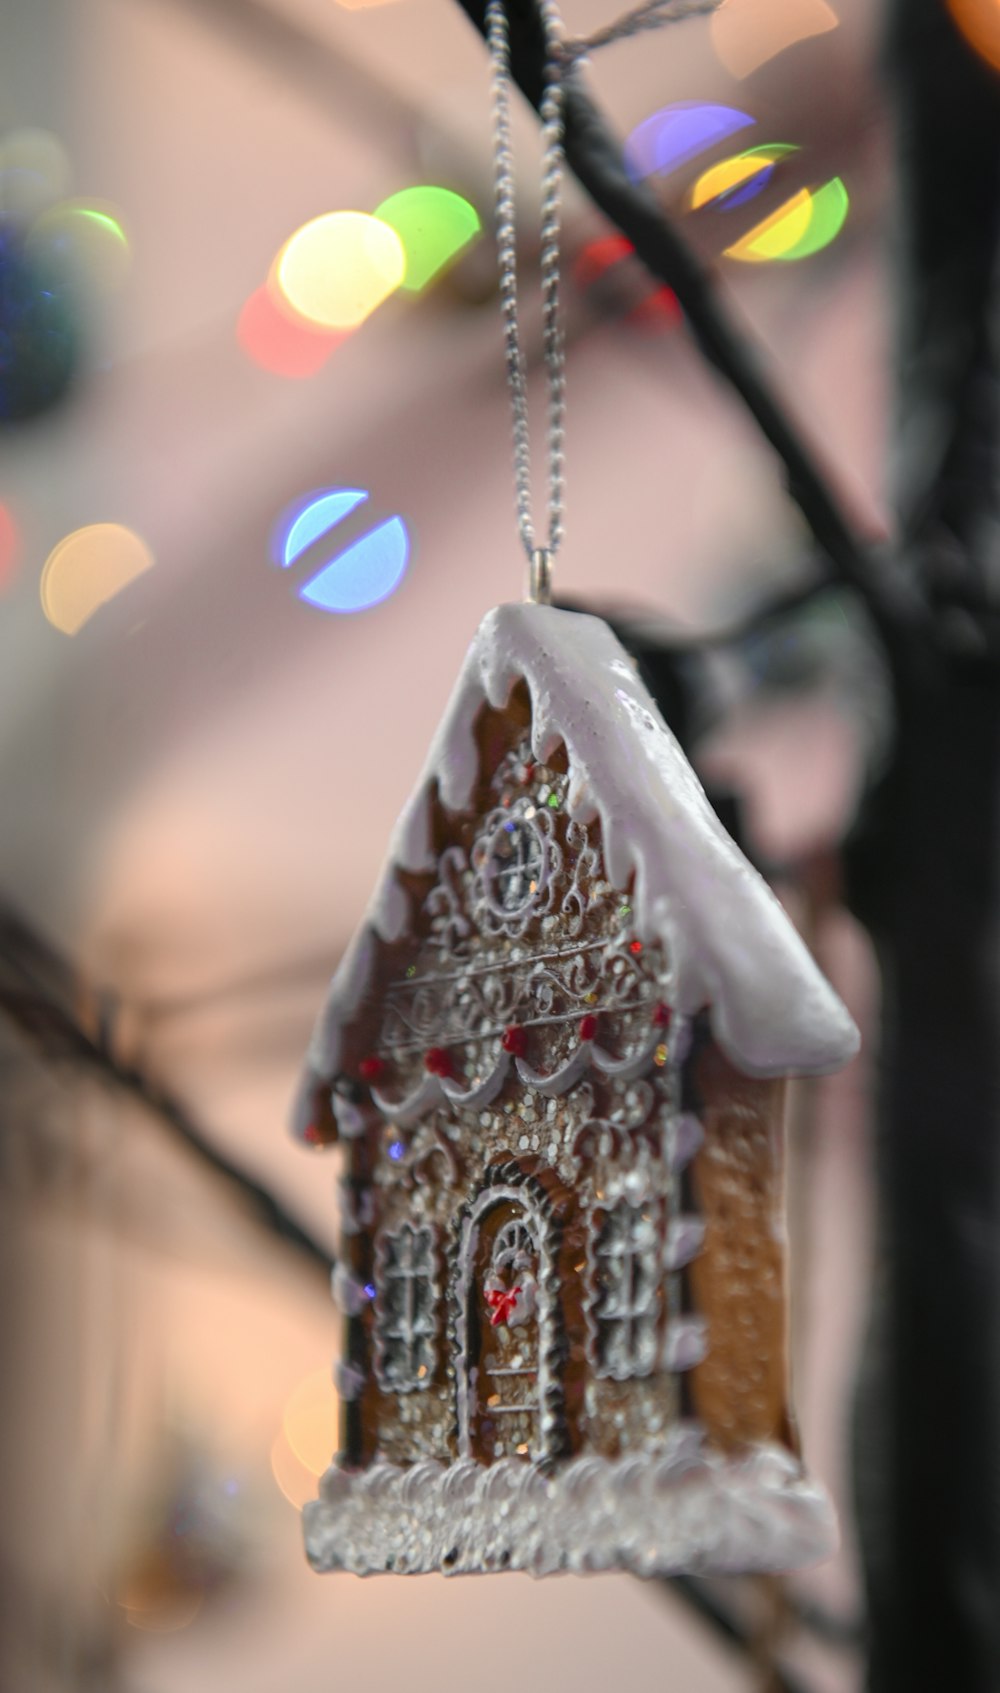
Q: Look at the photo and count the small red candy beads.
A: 5